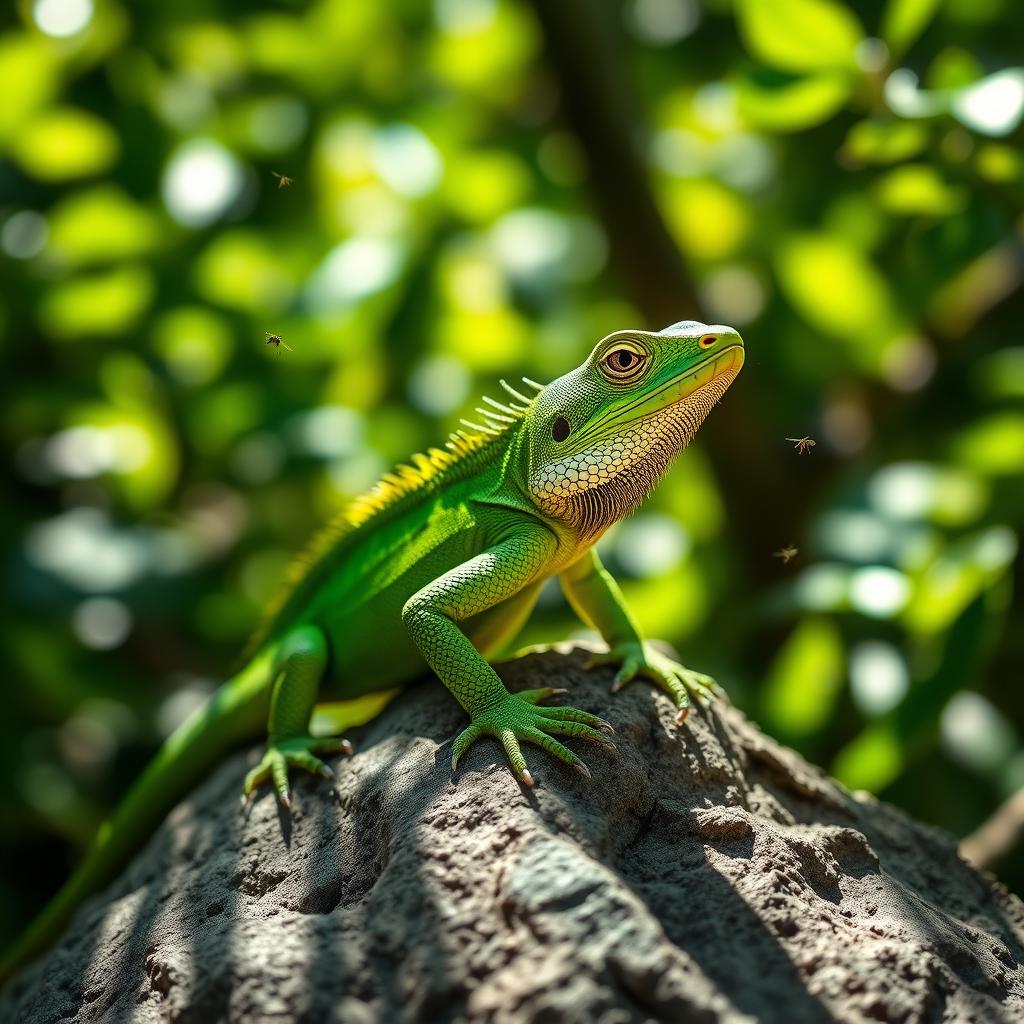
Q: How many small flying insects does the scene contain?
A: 4